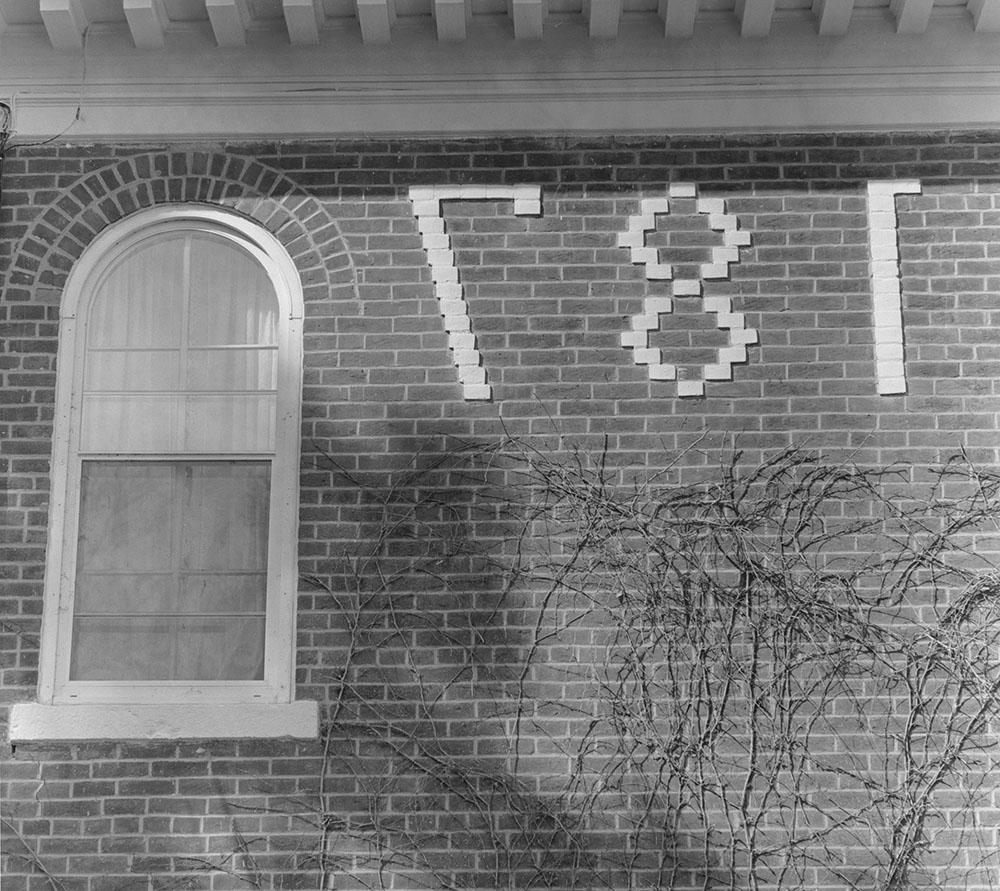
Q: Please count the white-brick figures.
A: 3